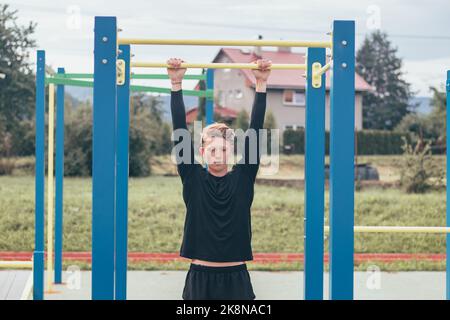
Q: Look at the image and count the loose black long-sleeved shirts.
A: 1